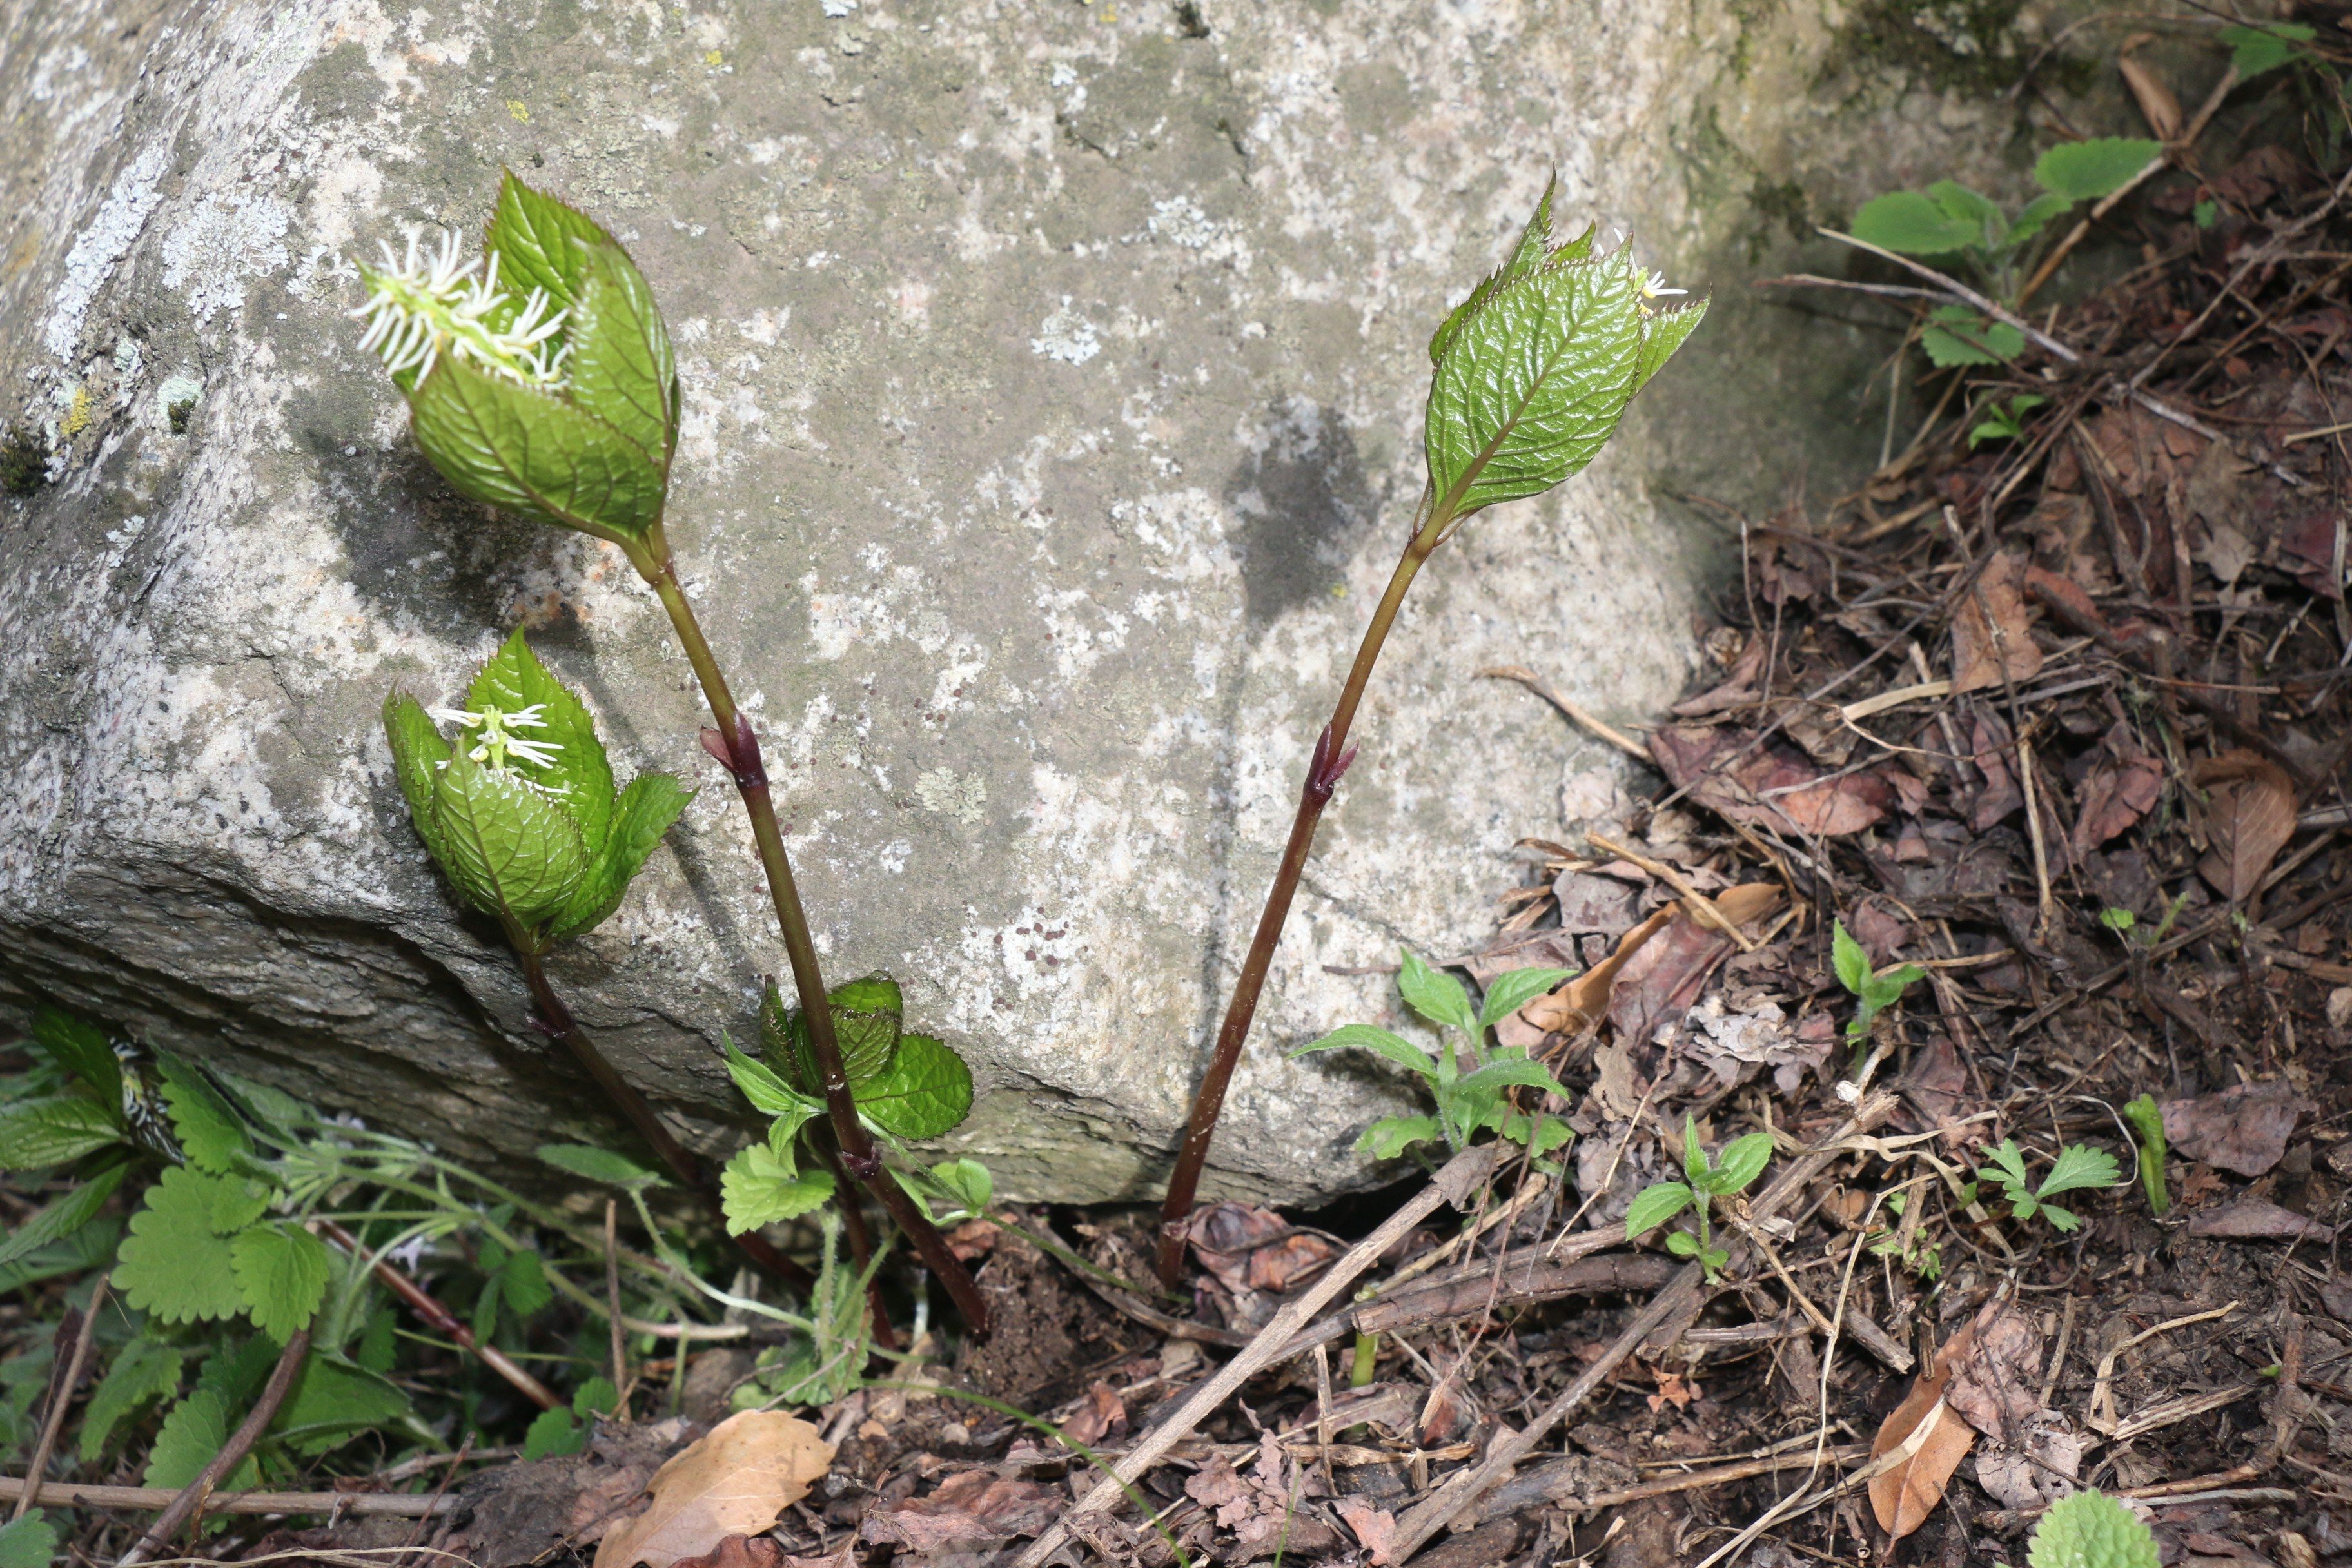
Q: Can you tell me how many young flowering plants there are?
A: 3